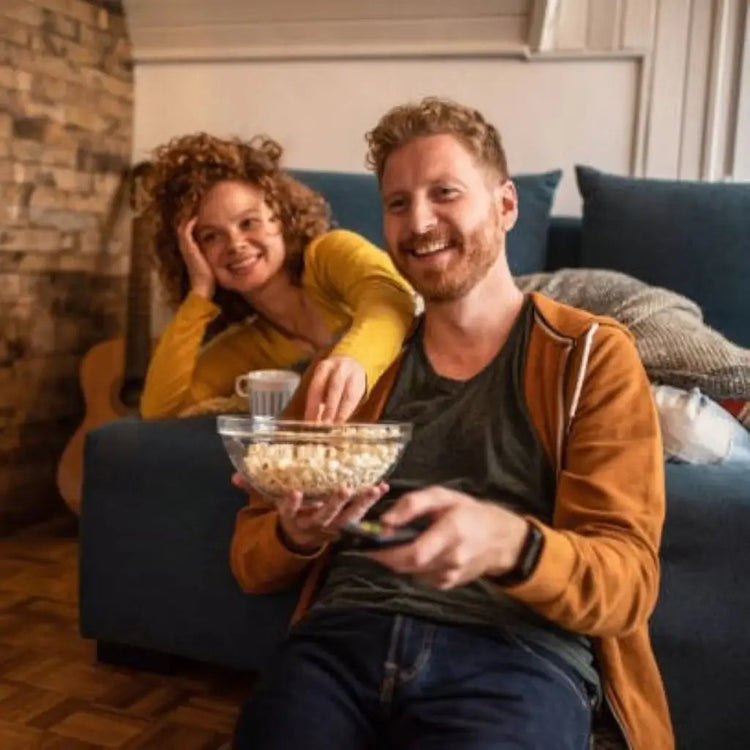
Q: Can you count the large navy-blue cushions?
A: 2